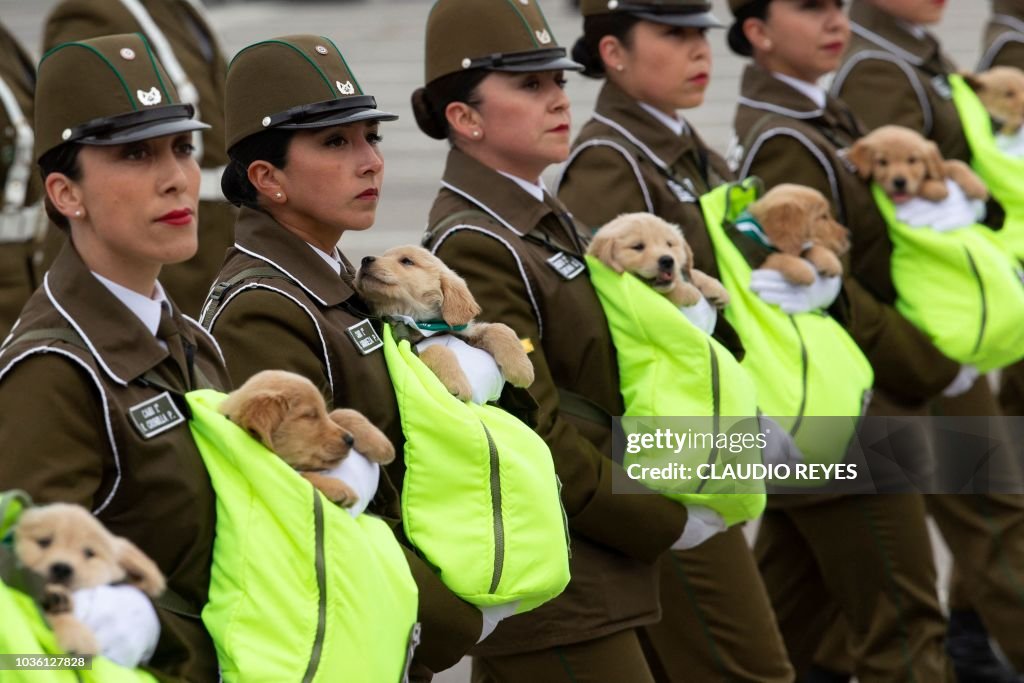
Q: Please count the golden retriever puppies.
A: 7